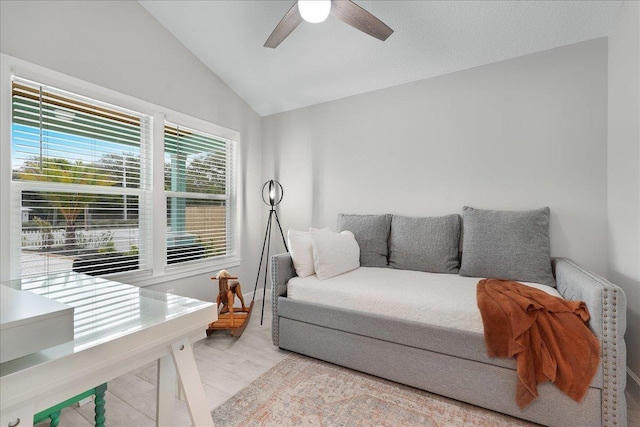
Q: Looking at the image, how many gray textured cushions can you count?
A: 3